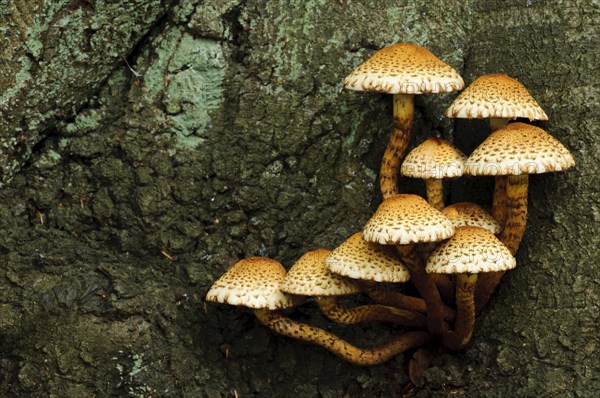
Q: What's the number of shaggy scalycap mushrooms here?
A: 10